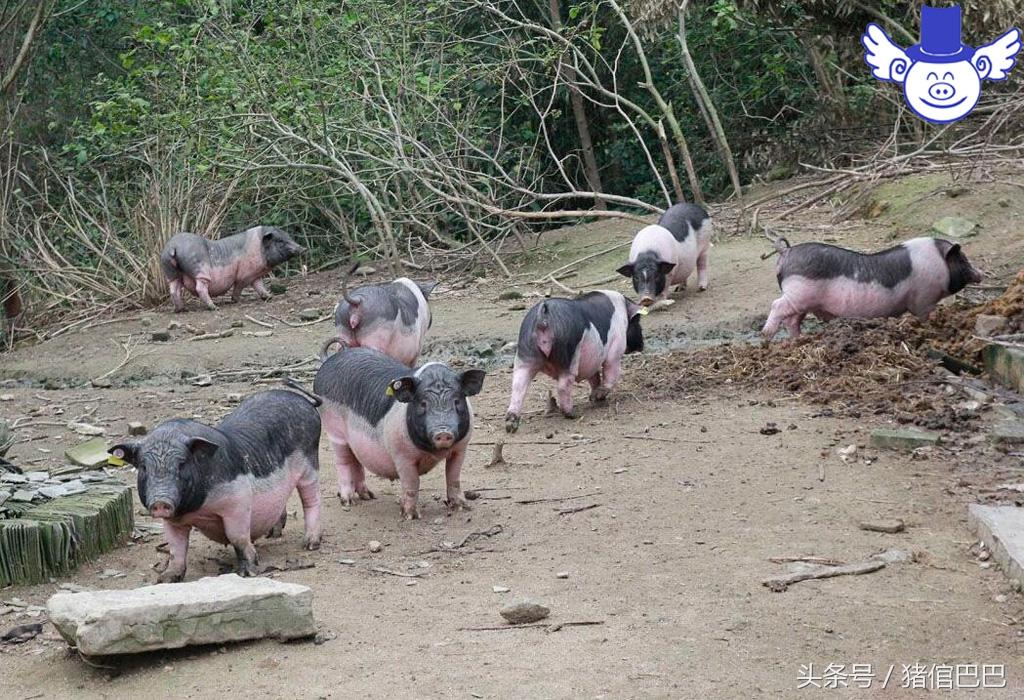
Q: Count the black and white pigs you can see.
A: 7